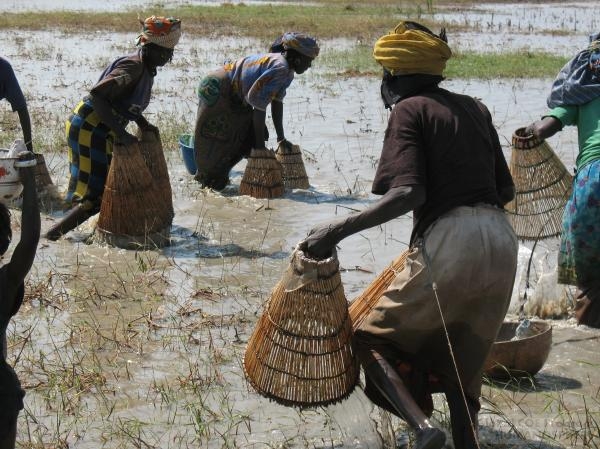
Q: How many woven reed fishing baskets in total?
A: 8